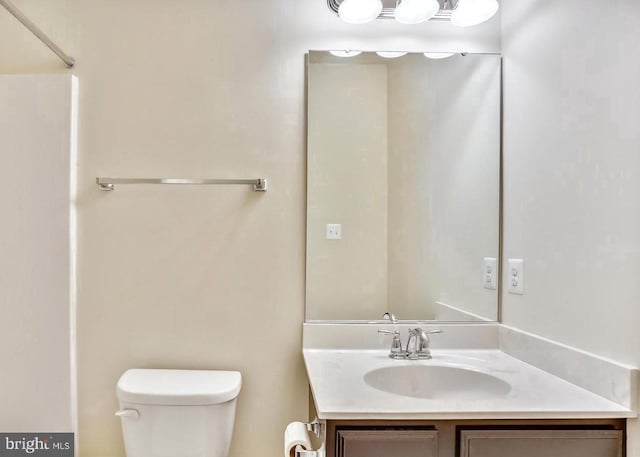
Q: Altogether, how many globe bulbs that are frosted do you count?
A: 3